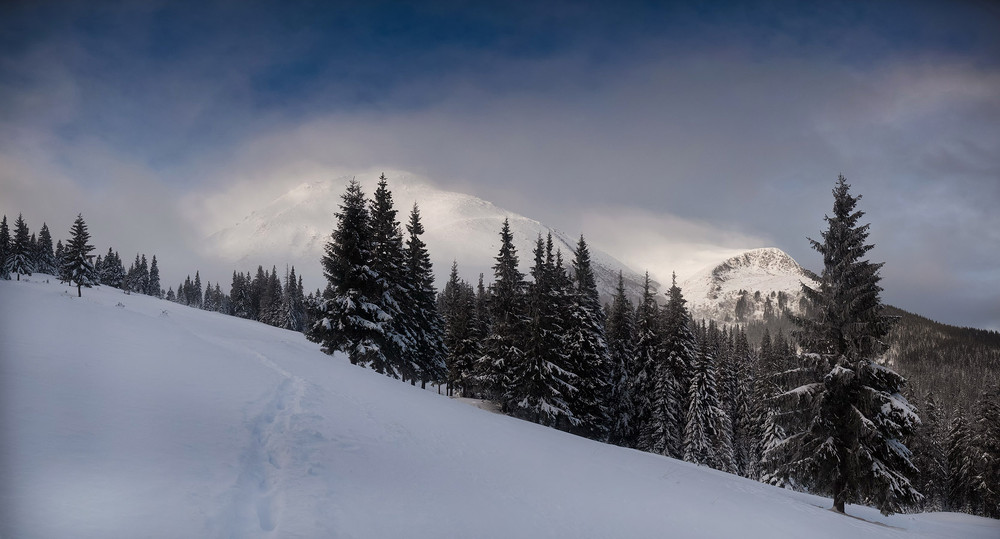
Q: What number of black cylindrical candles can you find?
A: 0